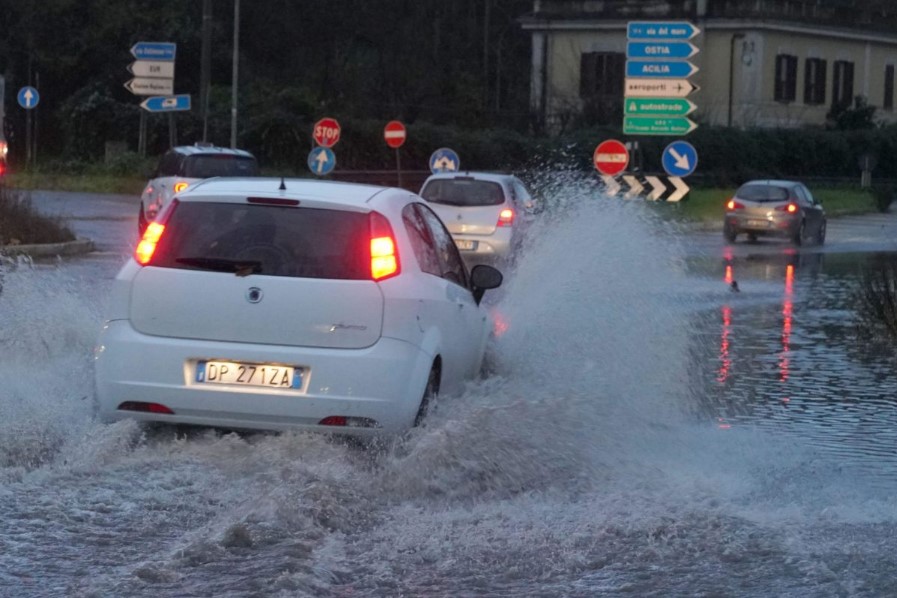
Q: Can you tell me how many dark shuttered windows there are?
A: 5